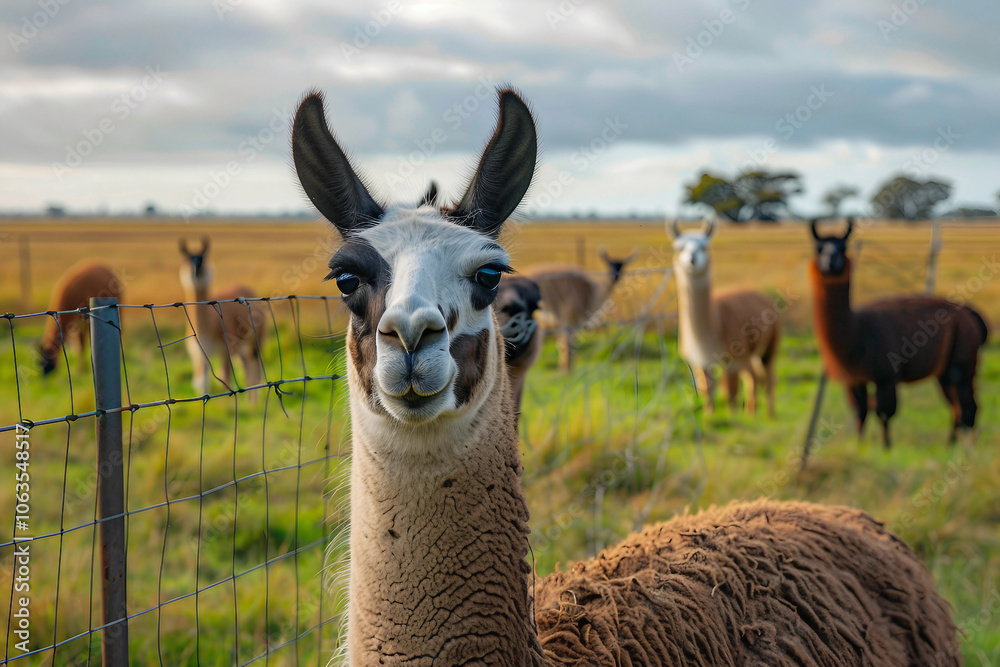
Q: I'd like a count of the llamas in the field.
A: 7